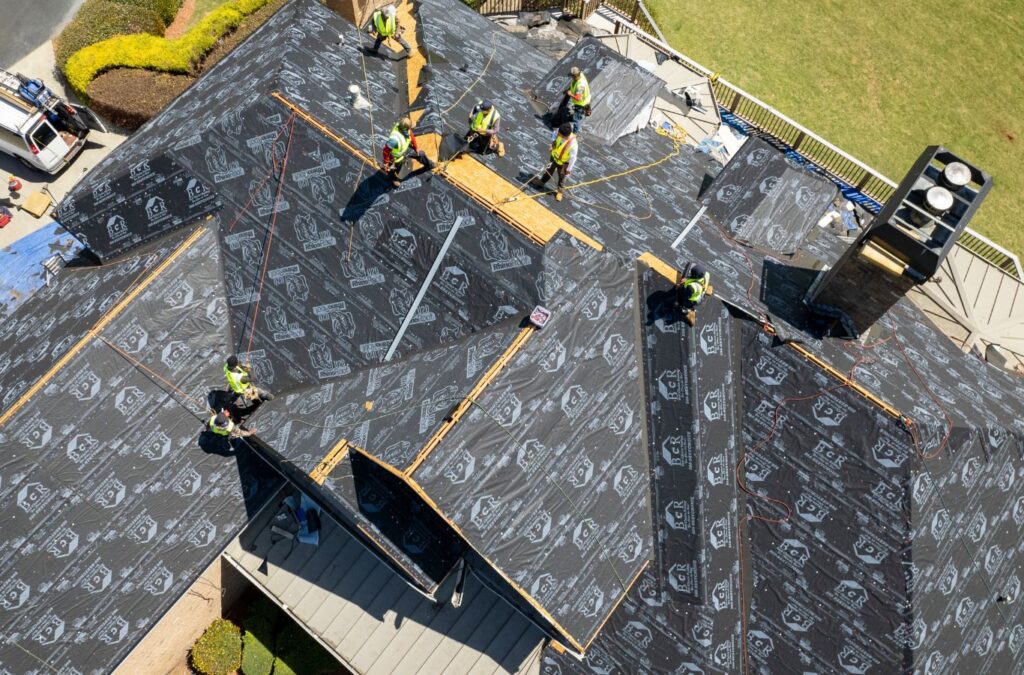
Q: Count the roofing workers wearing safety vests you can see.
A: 8